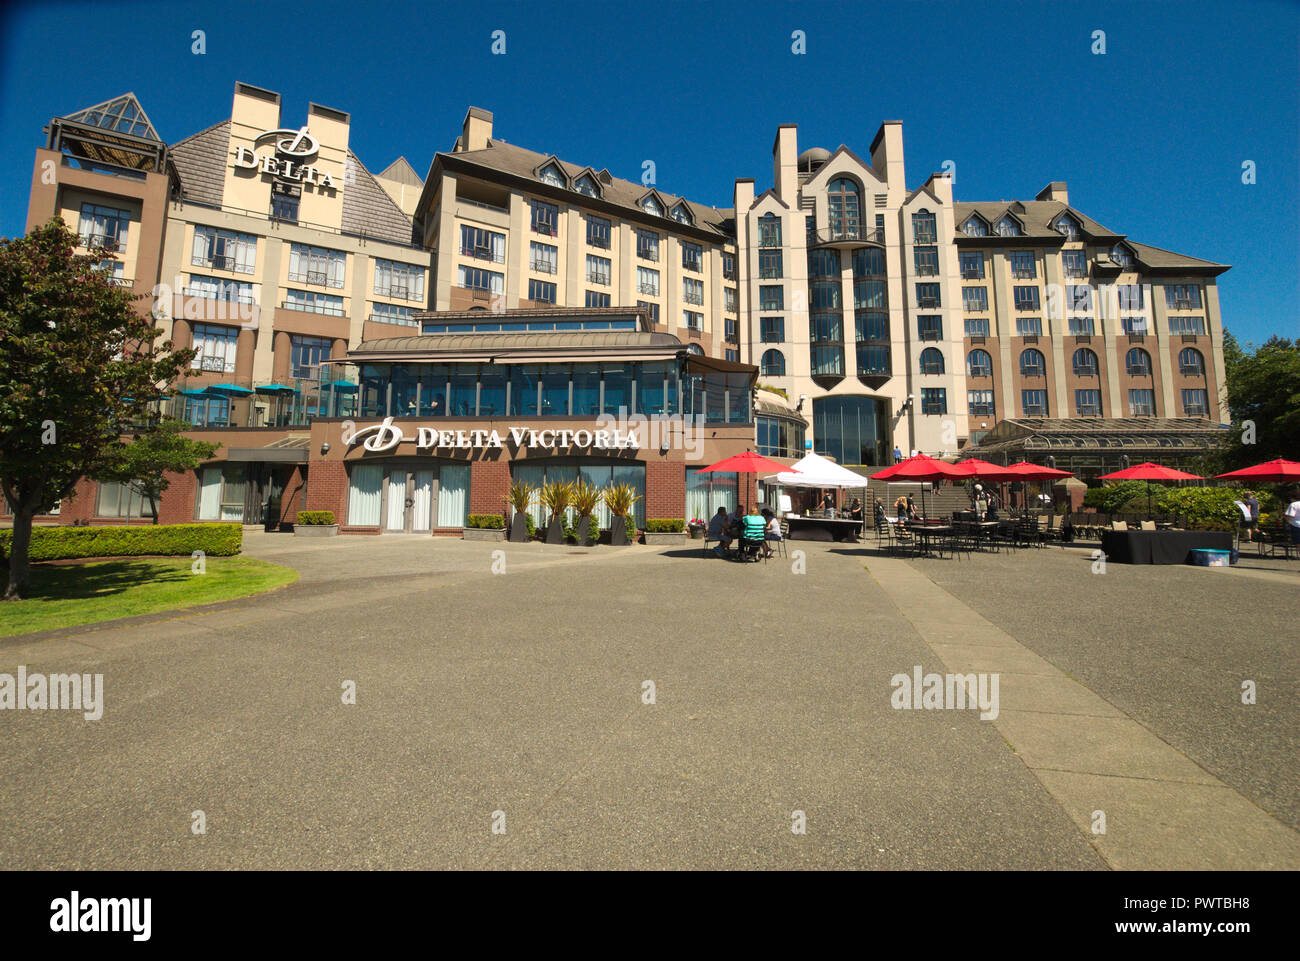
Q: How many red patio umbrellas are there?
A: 6